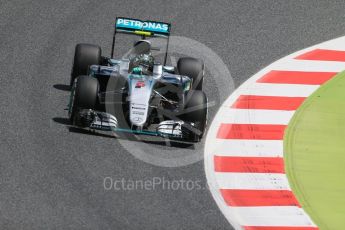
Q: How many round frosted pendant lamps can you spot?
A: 0